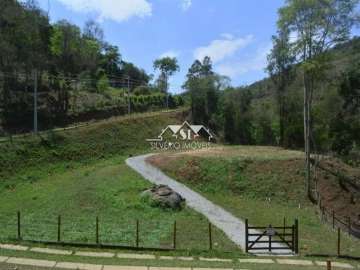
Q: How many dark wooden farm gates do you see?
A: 1